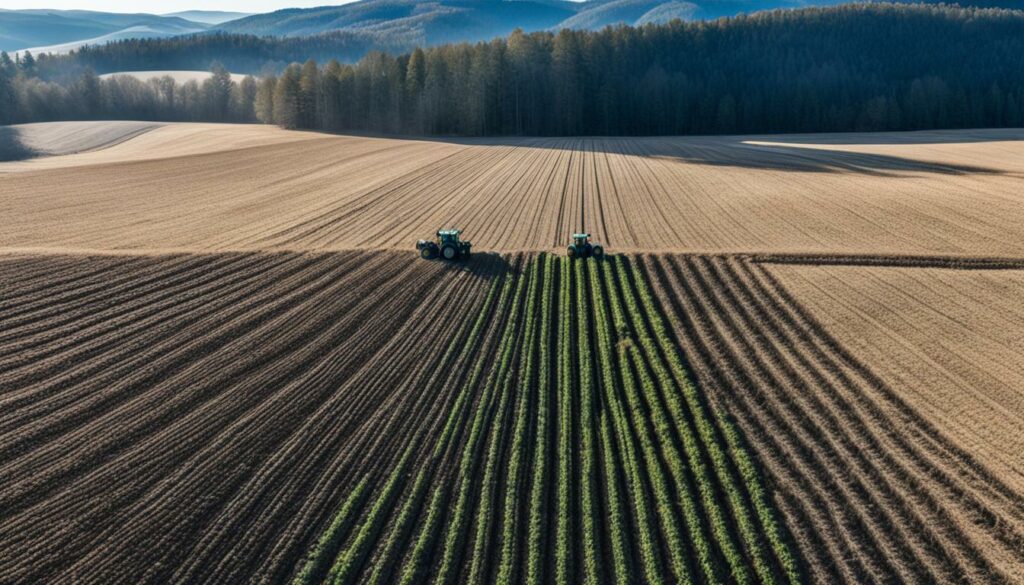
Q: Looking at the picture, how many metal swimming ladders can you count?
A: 0